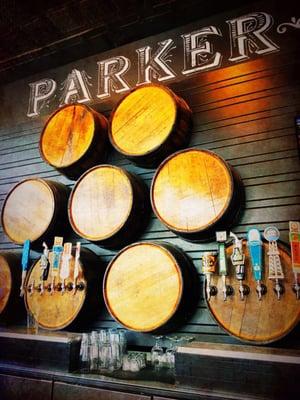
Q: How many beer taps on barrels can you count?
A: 12